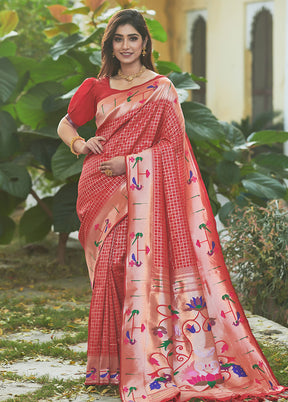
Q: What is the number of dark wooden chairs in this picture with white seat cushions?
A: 0